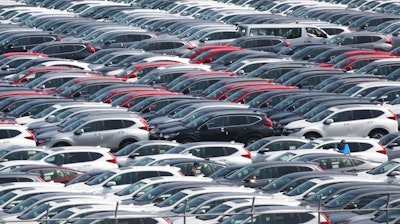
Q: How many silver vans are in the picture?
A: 1